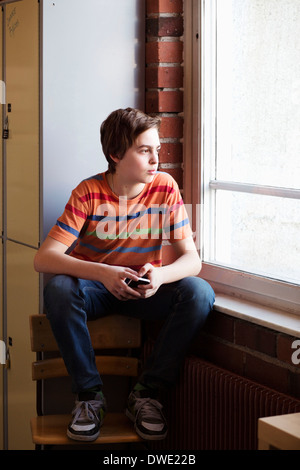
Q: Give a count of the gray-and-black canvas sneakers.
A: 2